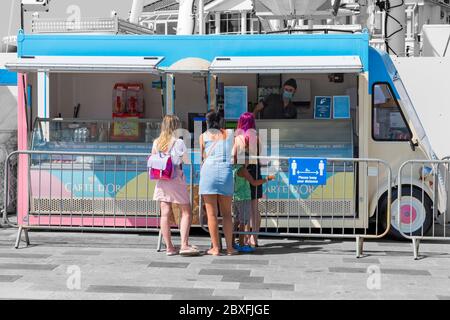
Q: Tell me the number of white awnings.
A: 2